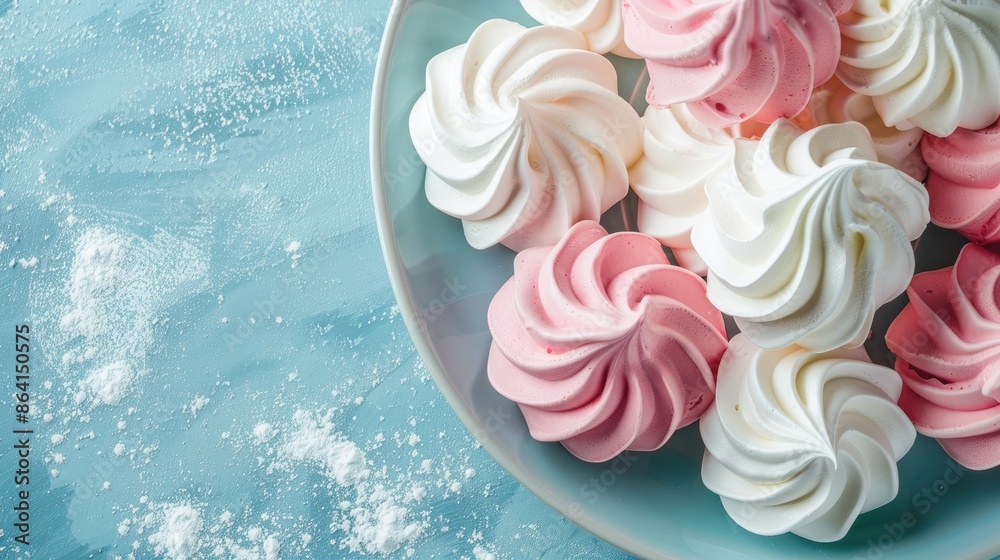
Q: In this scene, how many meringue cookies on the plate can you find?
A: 11